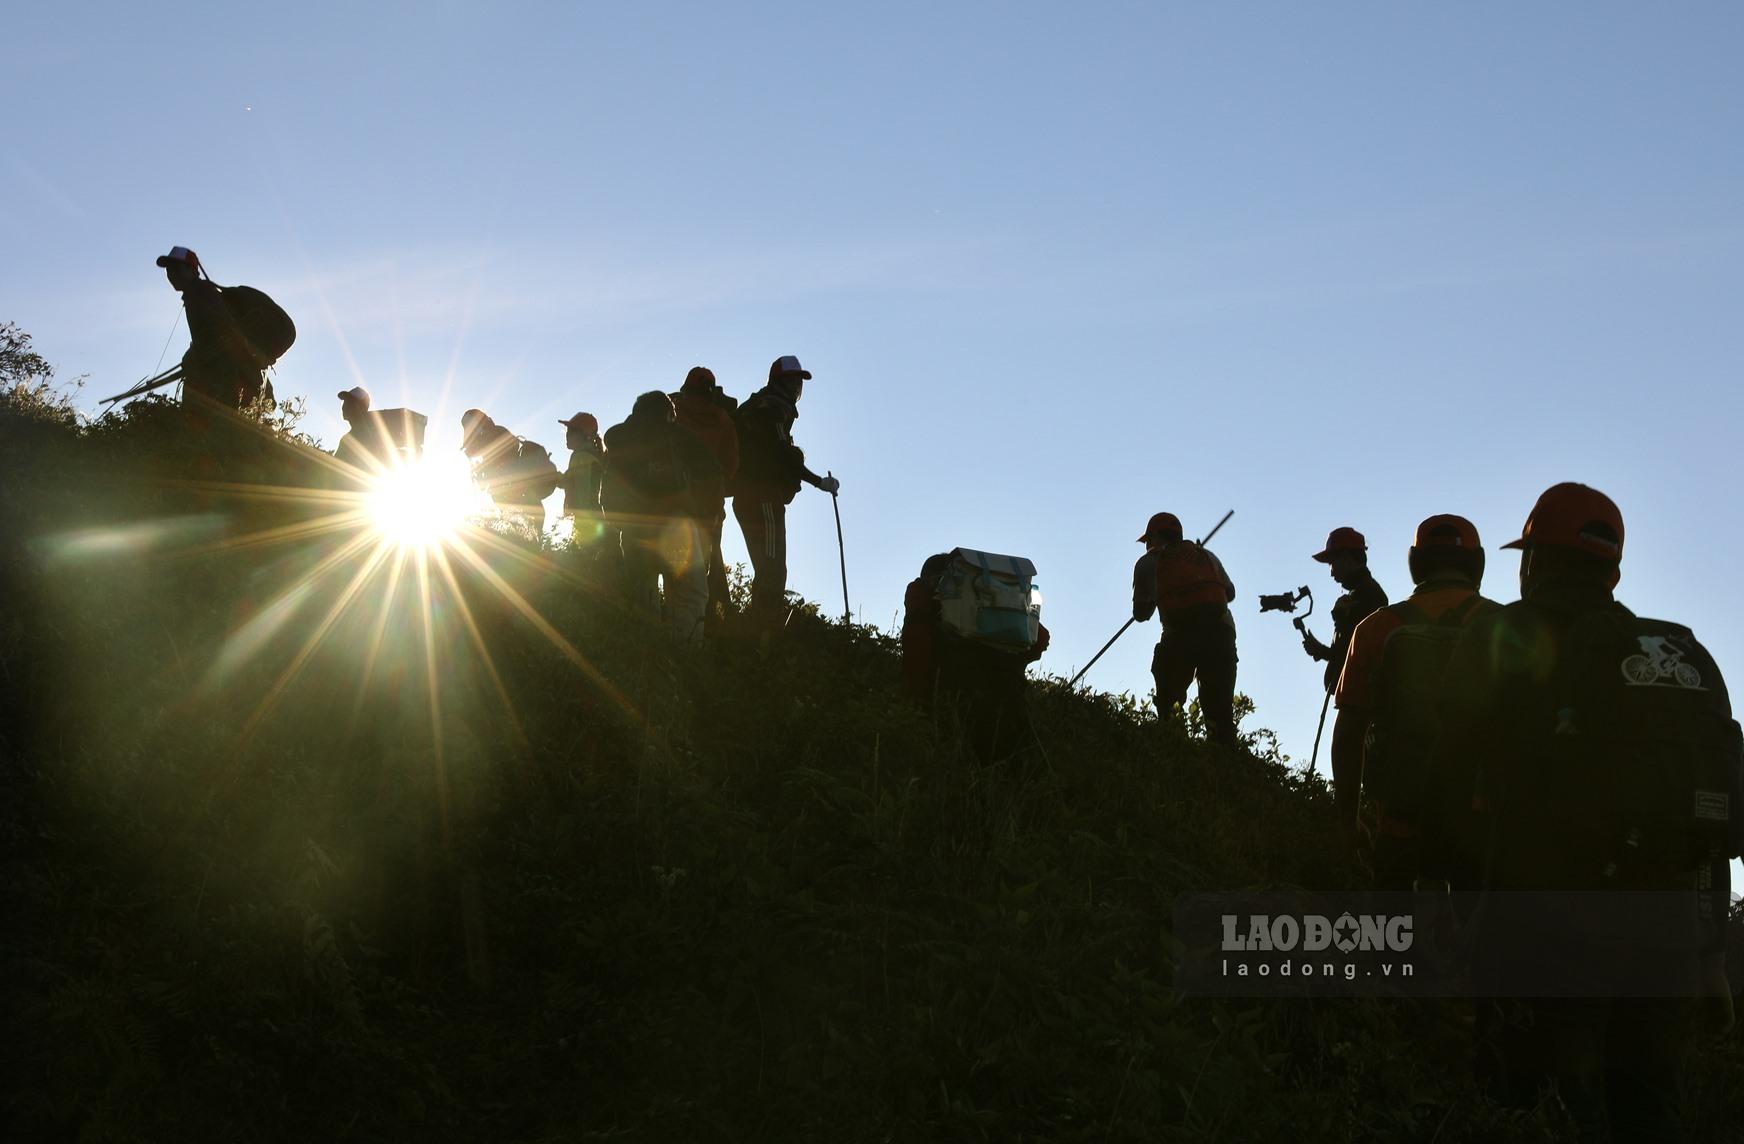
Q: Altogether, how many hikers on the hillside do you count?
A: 12